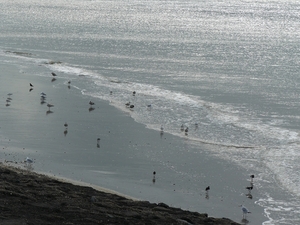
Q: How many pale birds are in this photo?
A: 2